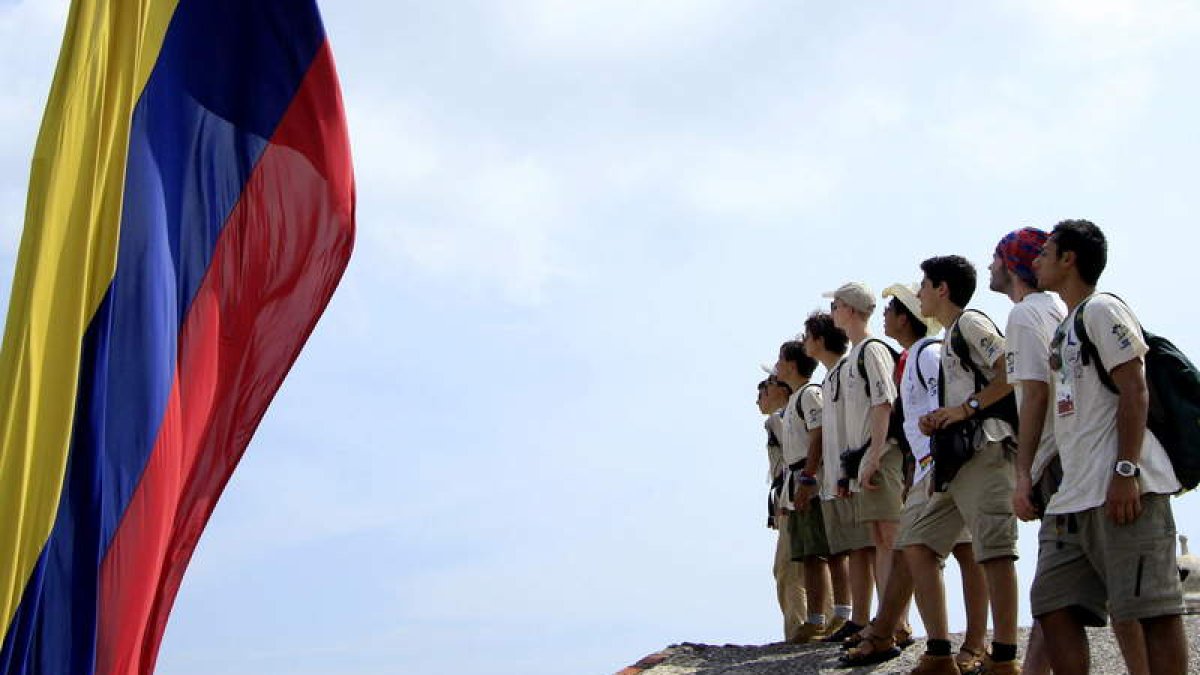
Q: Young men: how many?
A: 9